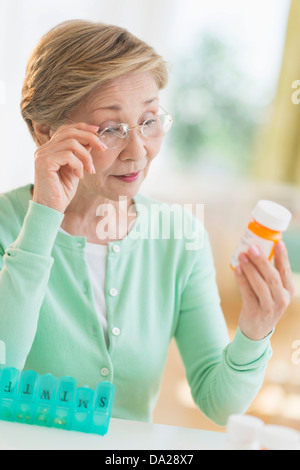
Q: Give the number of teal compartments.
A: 6